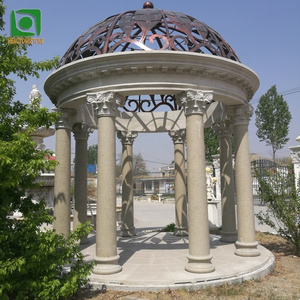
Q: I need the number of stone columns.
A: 8